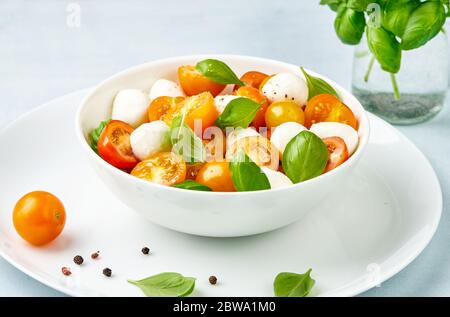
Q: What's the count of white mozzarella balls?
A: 9